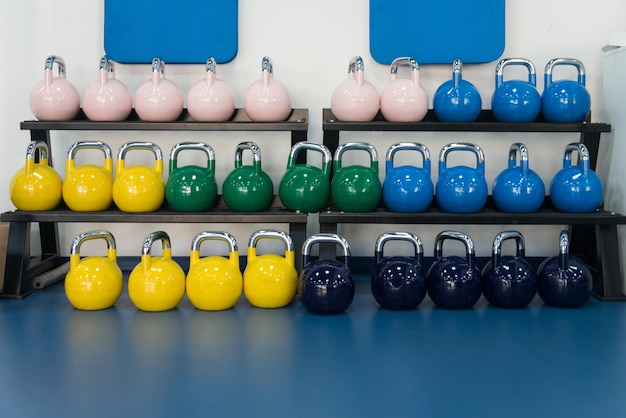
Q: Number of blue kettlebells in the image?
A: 12